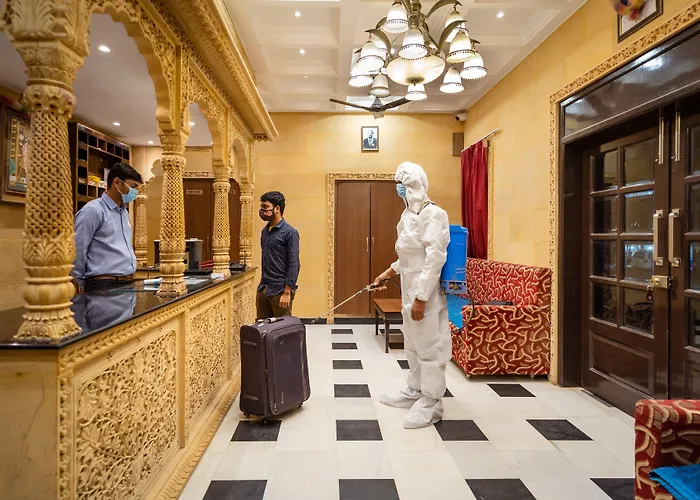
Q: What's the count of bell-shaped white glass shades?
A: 11